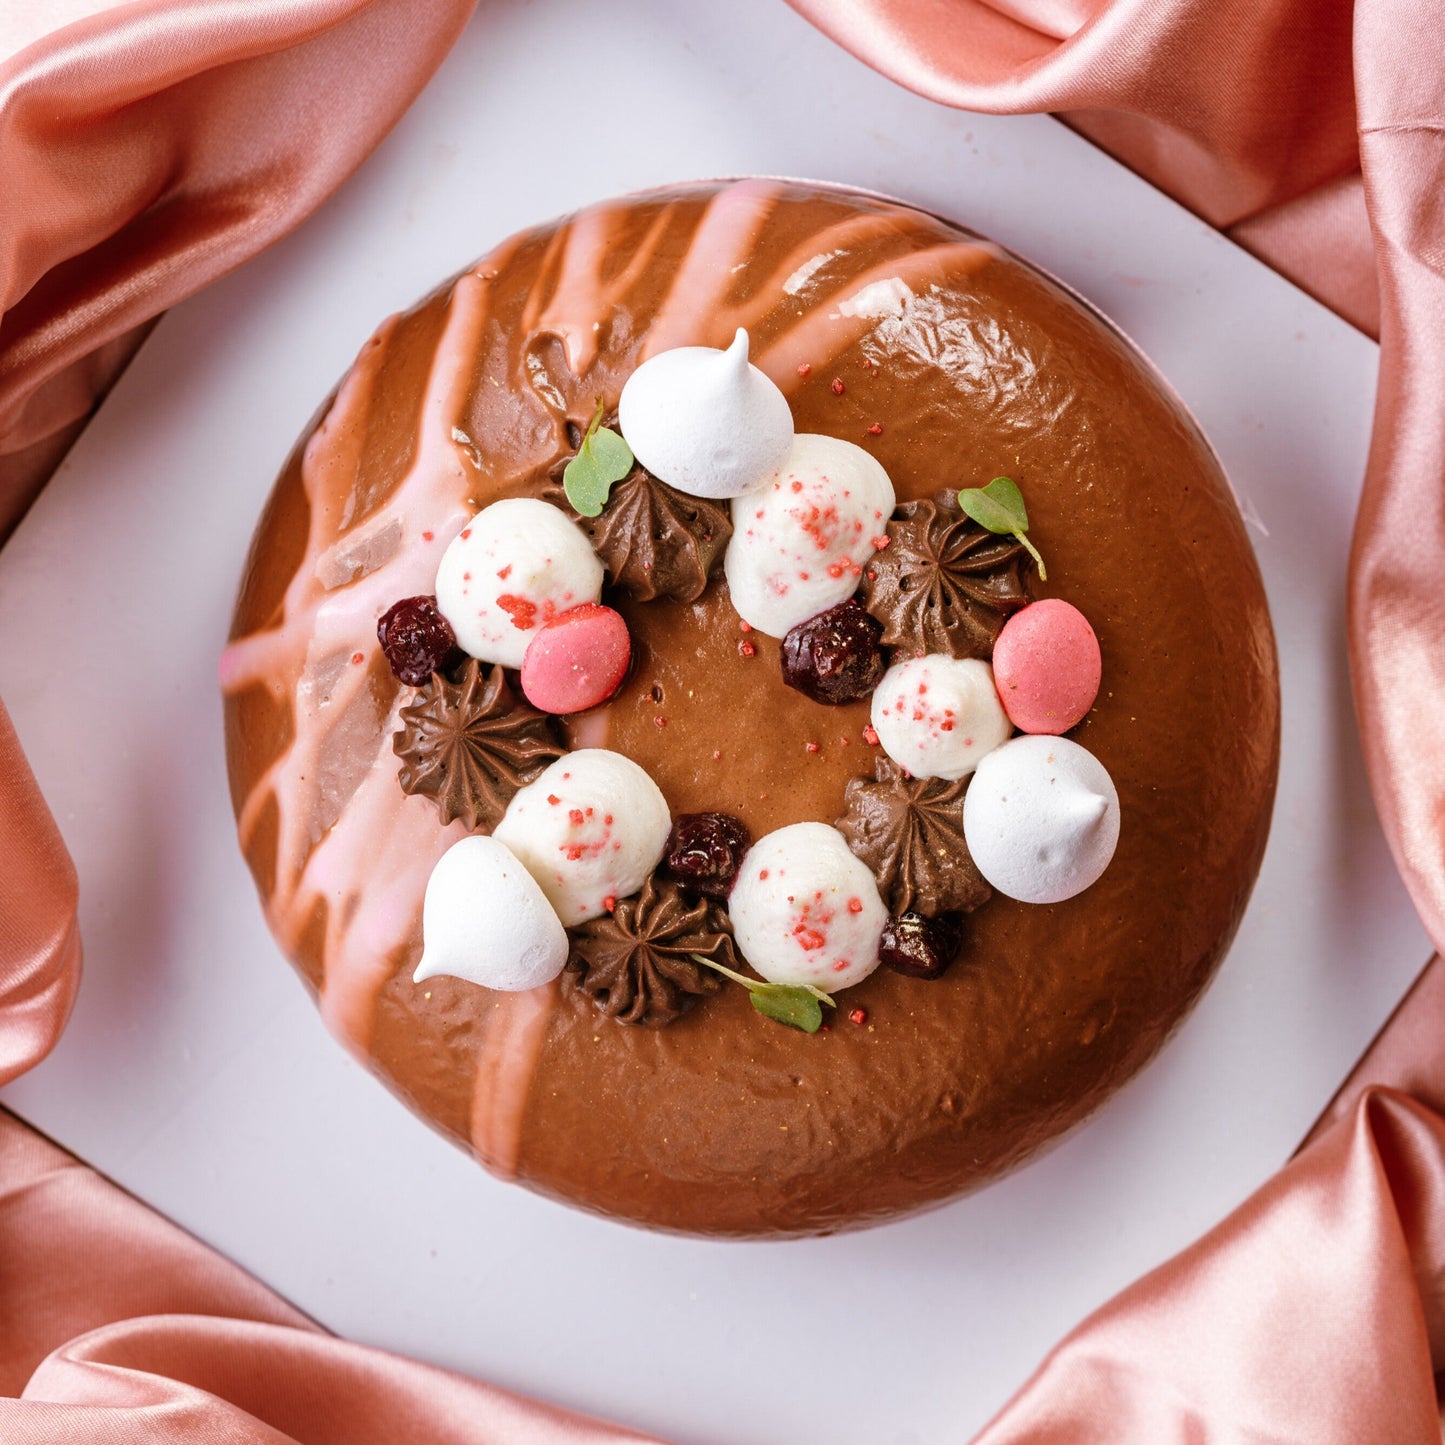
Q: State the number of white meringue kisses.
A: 3